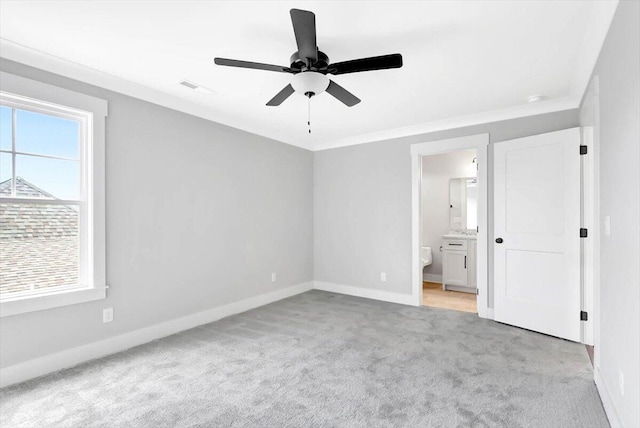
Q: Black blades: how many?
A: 5